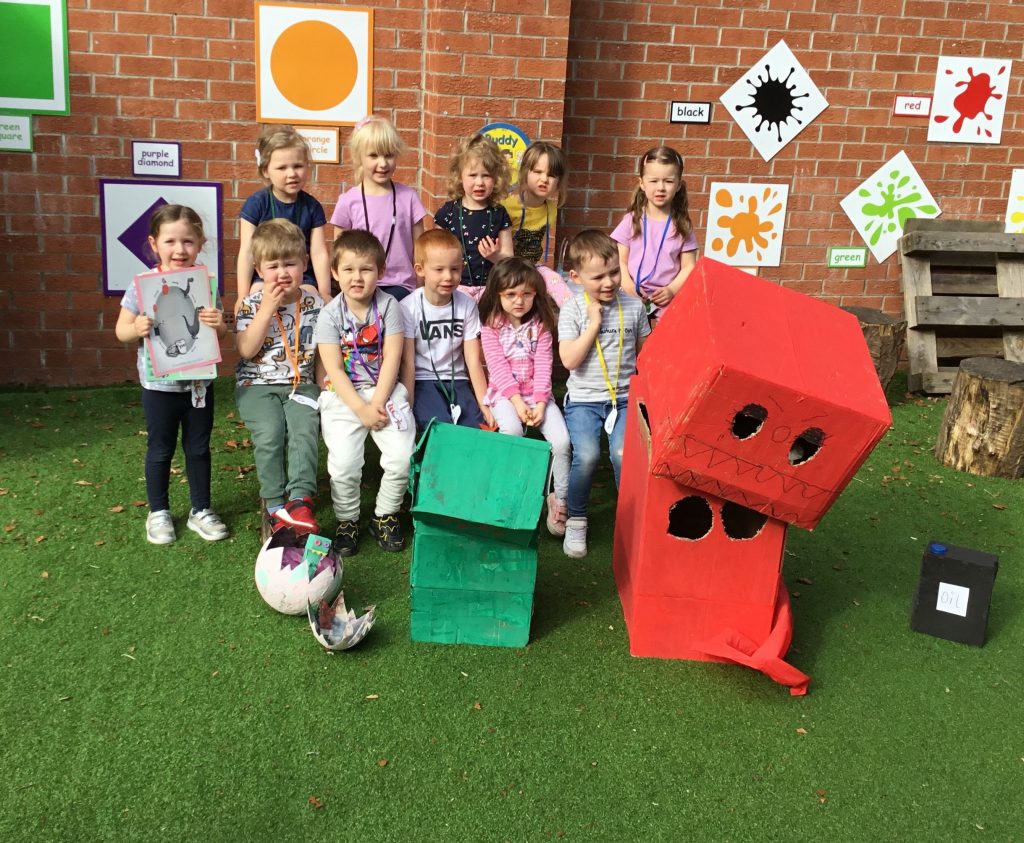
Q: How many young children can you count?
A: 11